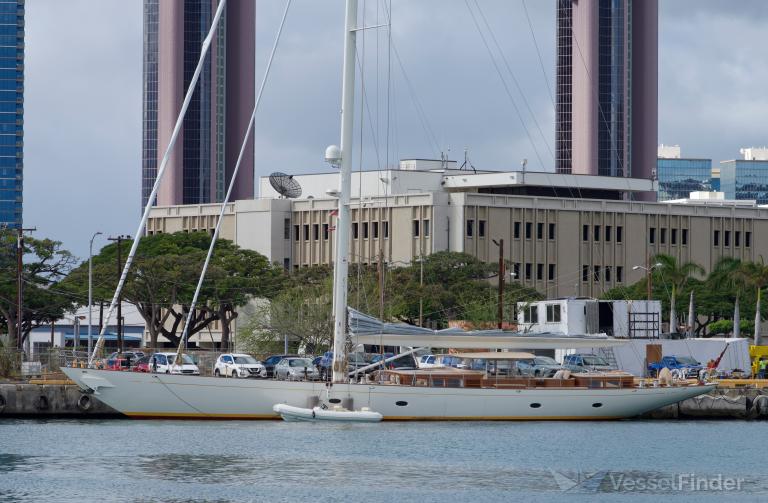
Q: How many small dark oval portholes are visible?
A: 4